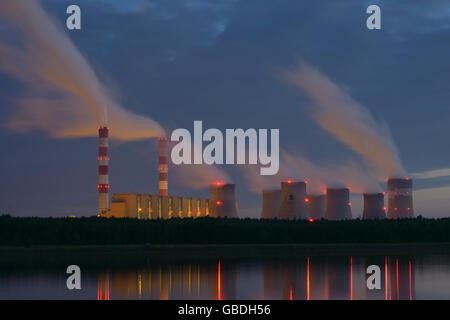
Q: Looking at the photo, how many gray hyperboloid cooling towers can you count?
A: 7